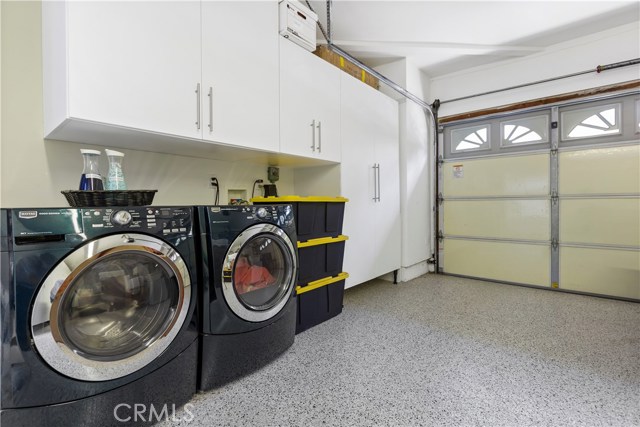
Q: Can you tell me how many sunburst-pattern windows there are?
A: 3